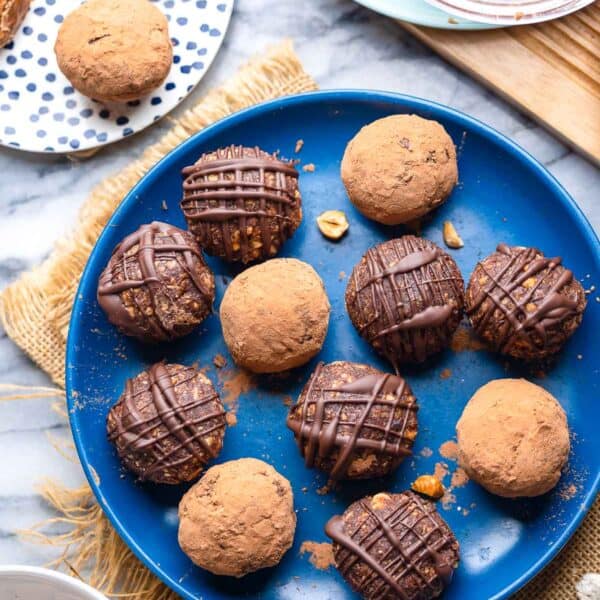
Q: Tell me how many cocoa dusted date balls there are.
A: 5